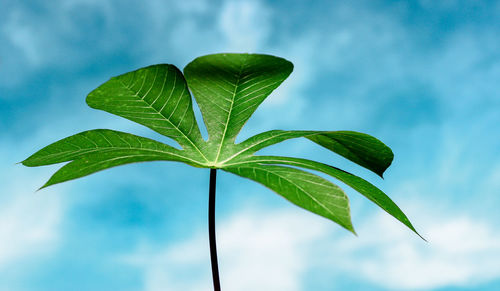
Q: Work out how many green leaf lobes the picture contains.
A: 7